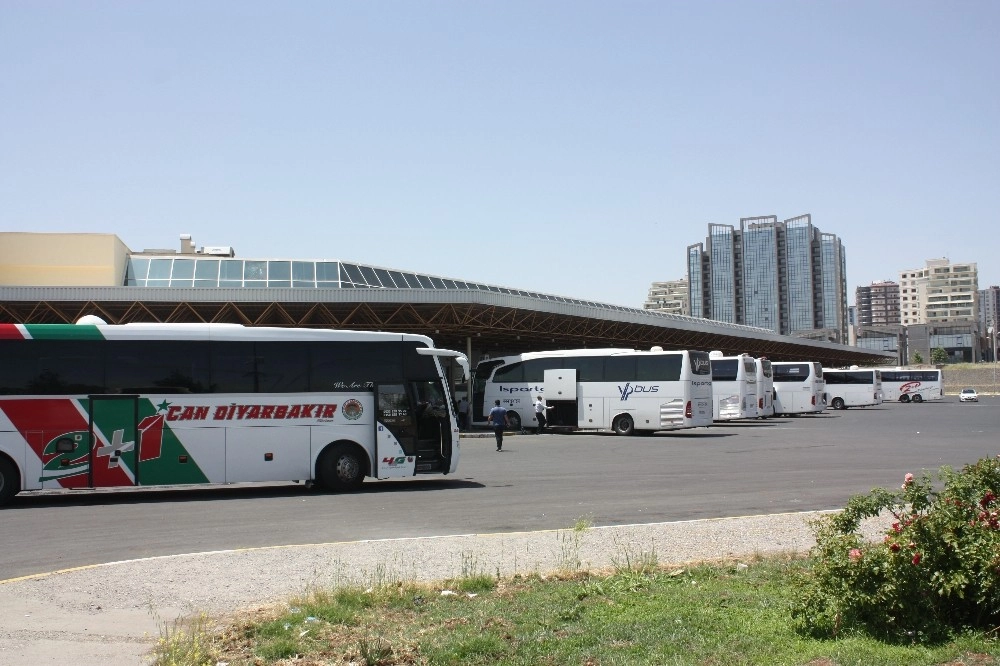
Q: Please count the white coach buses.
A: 7